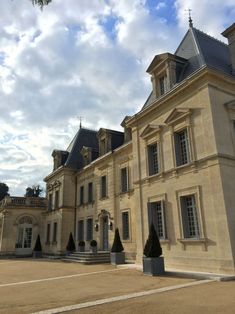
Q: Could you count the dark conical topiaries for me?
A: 4